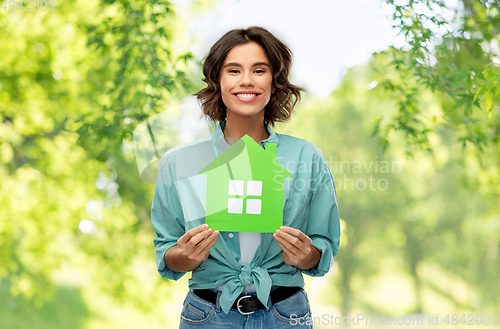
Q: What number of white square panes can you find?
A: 4